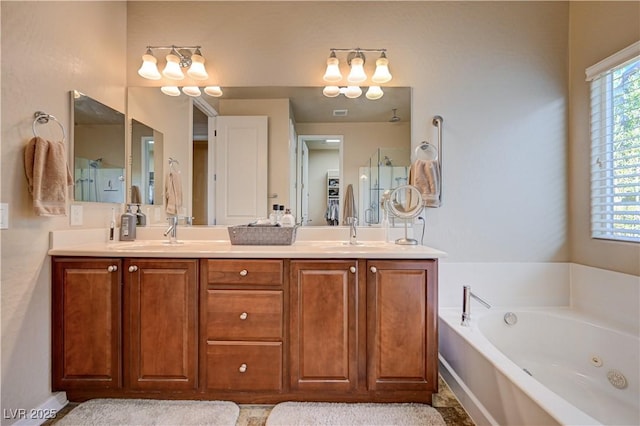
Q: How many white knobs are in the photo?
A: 7